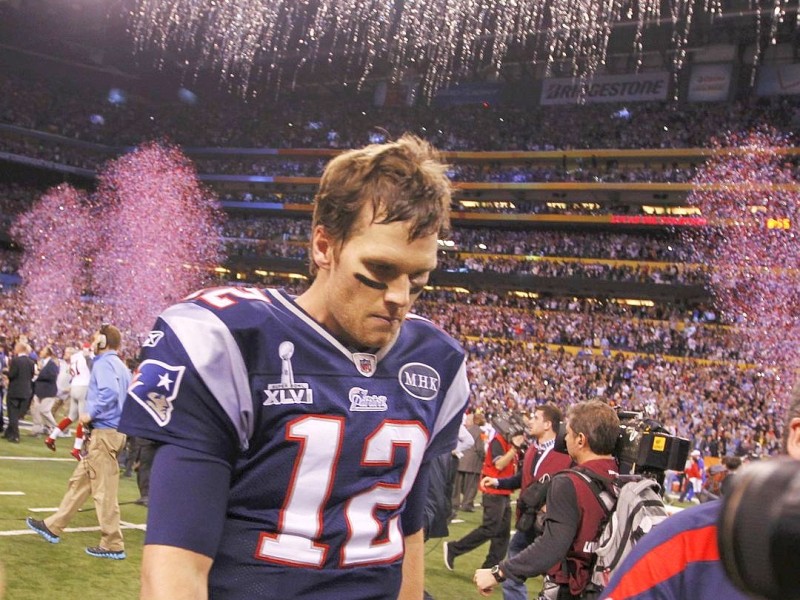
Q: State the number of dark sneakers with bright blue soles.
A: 2